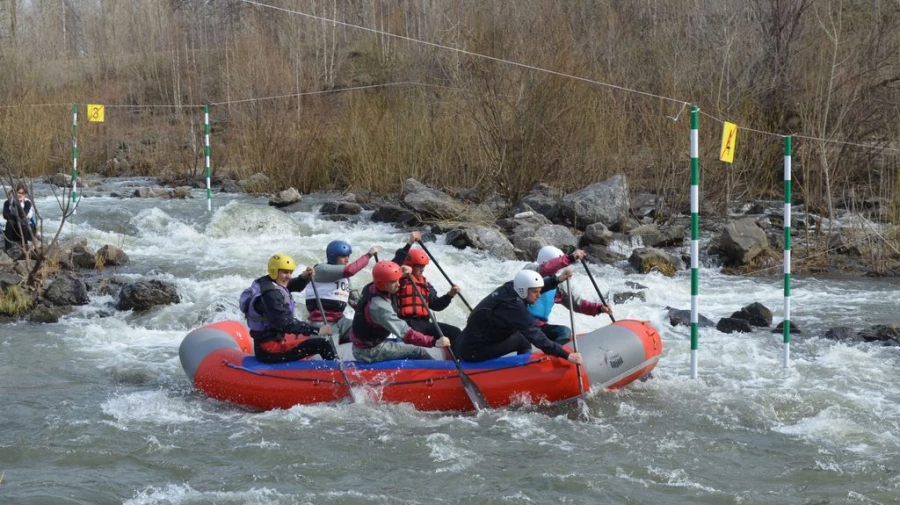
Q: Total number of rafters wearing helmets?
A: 6